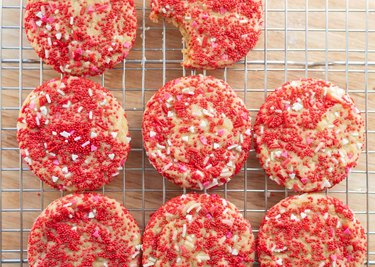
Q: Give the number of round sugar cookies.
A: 8